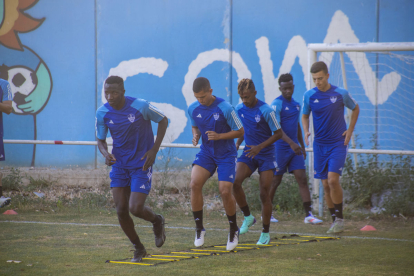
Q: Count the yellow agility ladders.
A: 1